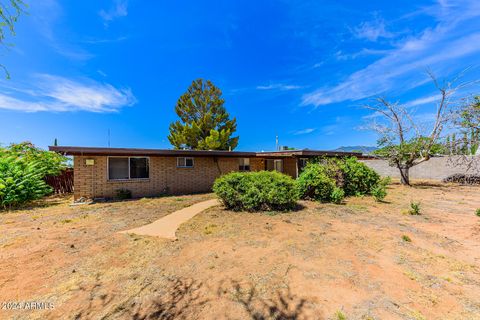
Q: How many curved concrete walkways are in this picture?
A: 1